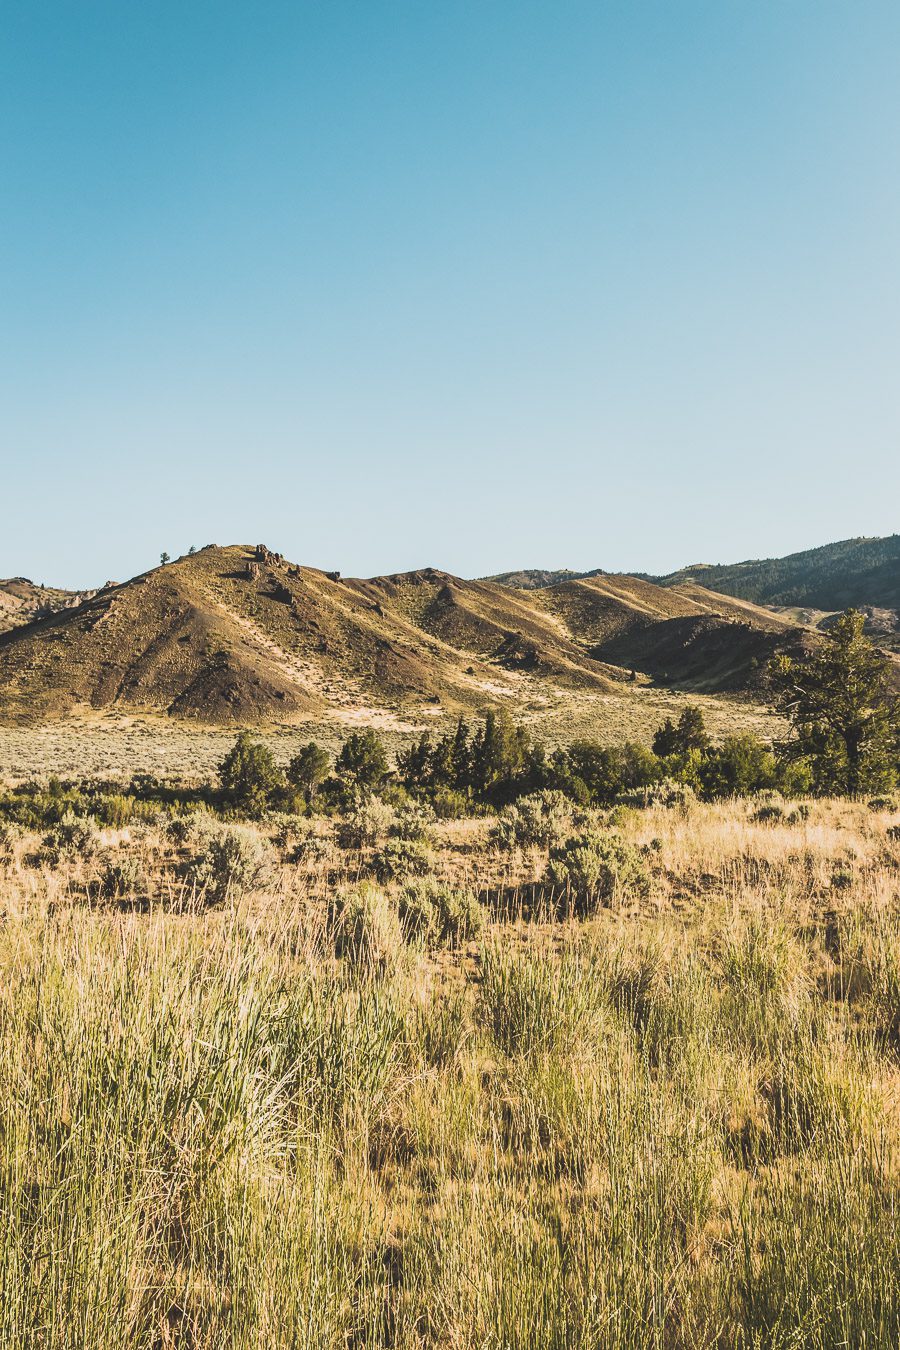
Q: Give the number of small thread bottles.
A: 0